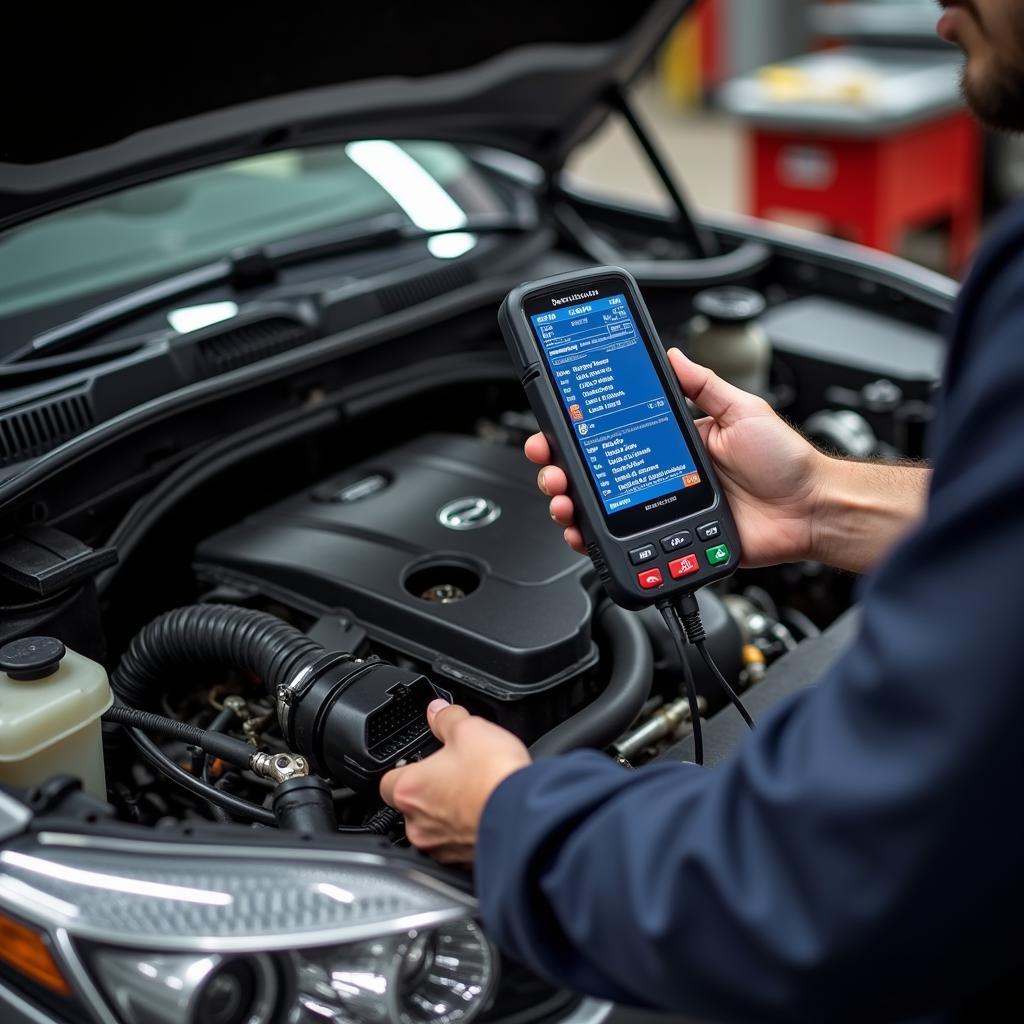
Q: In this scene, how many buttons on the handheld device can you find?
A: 6